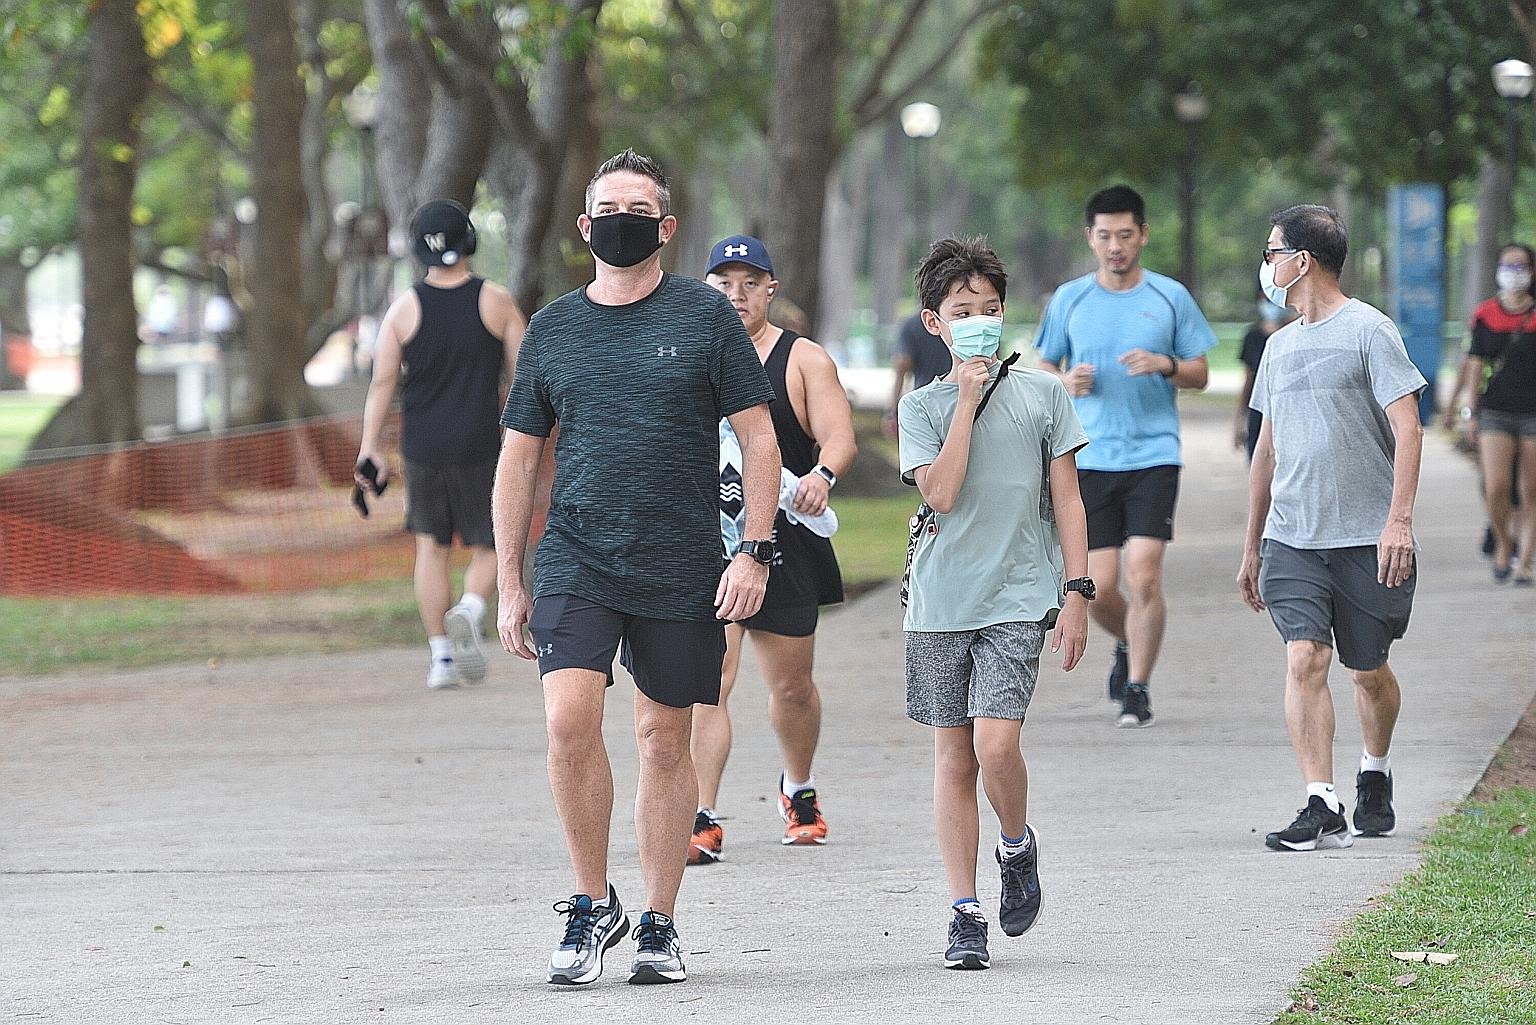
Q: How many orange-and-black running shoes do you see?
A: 2